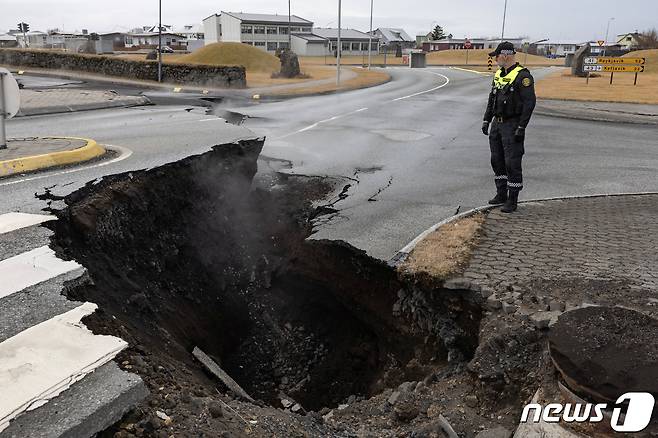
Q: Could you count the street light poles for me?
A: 6